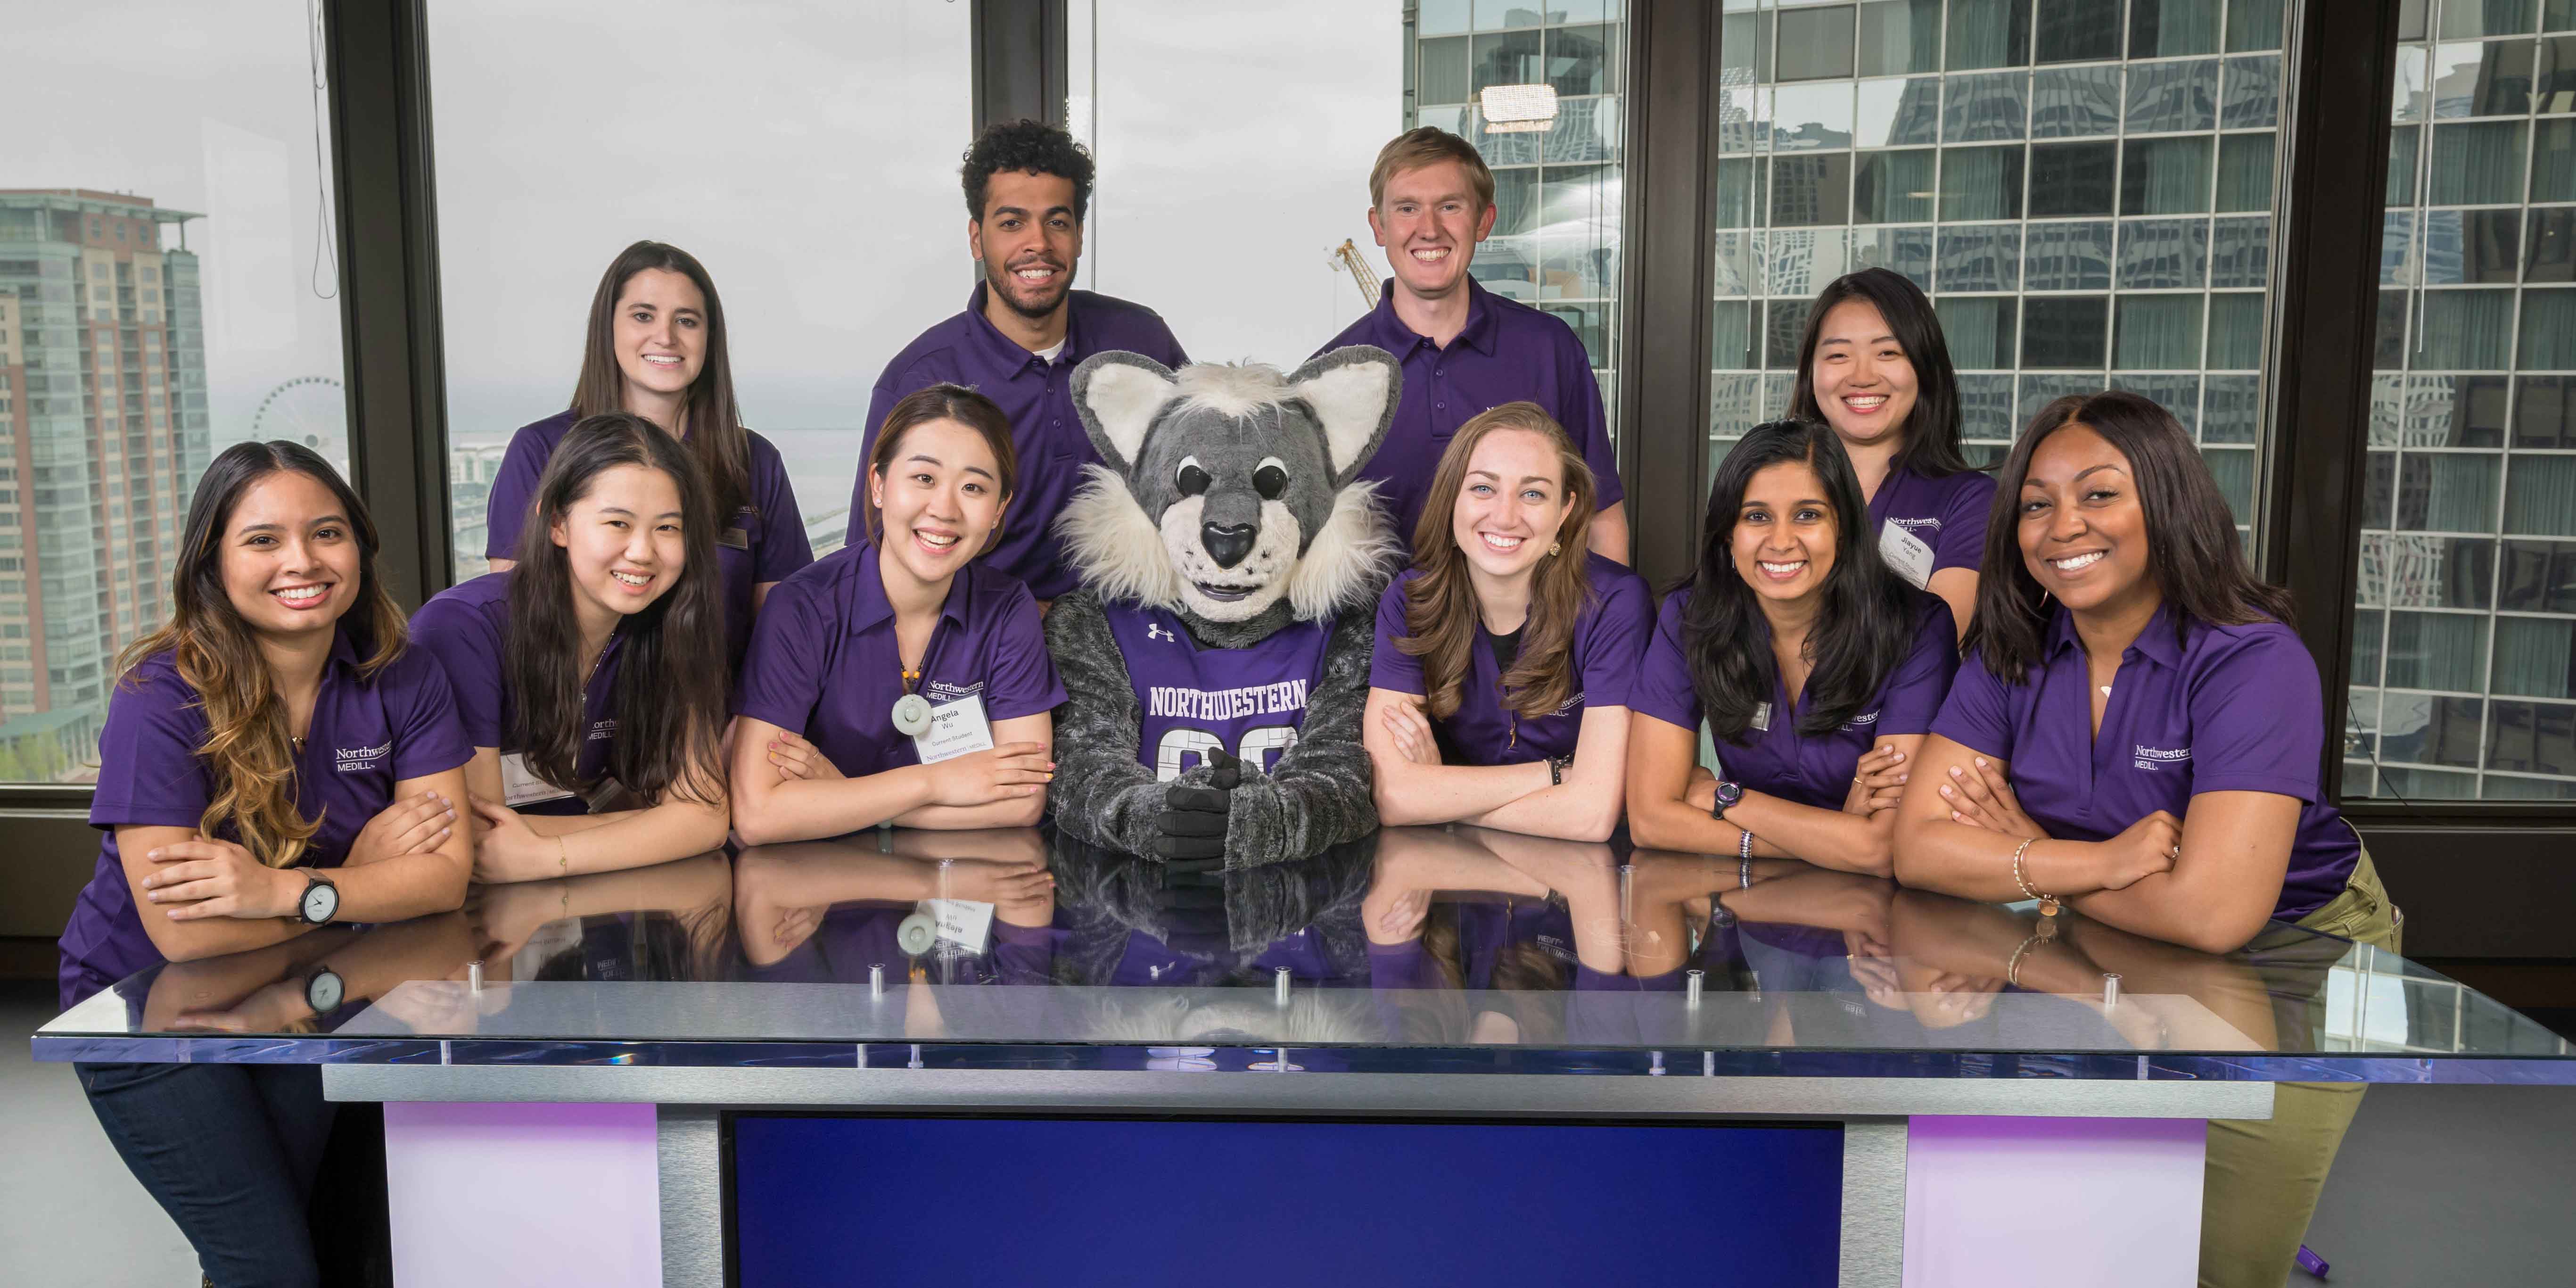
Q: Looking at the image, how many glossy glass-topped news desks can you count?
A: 1